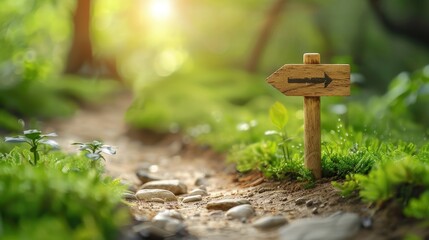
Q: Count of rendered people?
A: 0